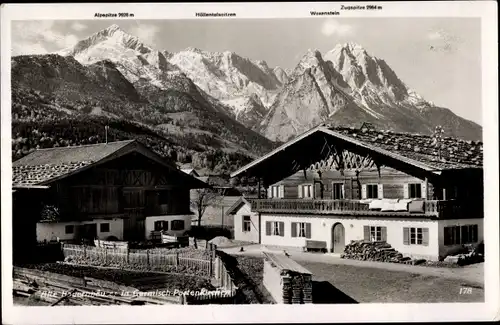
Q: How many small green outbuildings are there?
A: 0